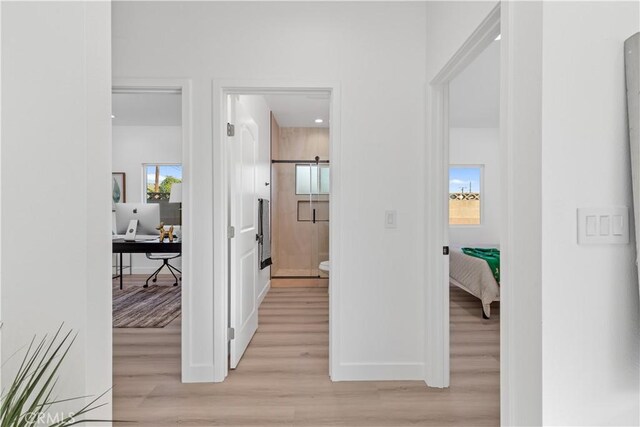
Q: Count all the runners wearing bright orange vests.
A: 0